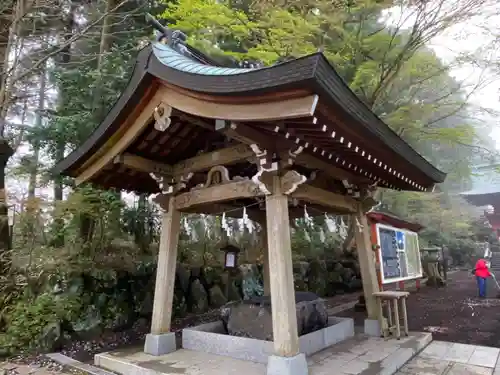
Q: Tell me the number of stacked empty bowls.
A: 0